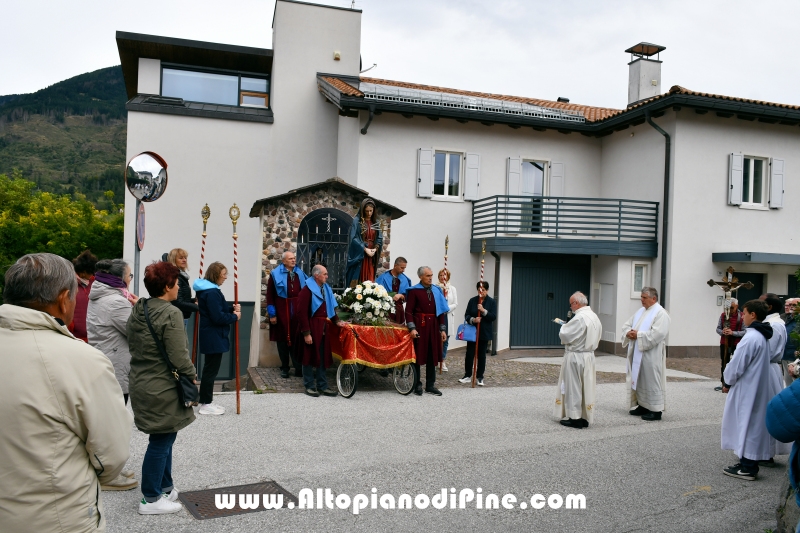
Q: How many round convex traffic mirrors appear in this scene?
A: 1